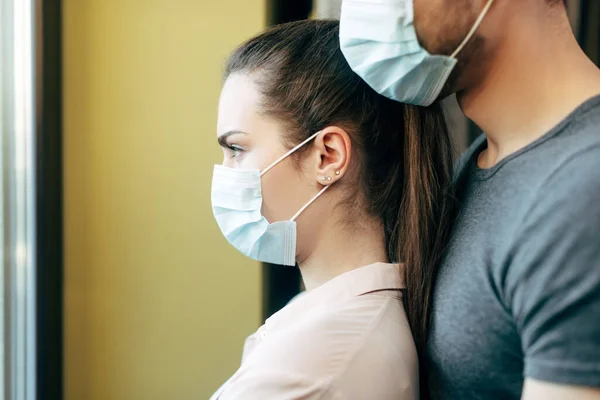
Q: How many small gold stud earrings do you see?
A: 2